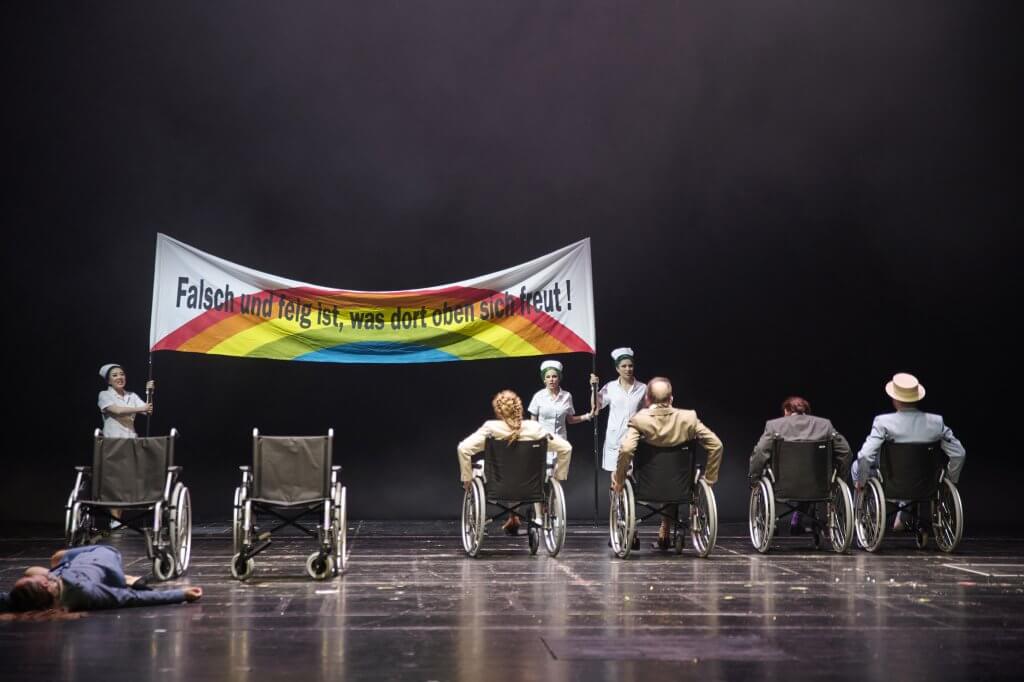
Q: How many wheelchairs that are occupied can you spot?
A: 4